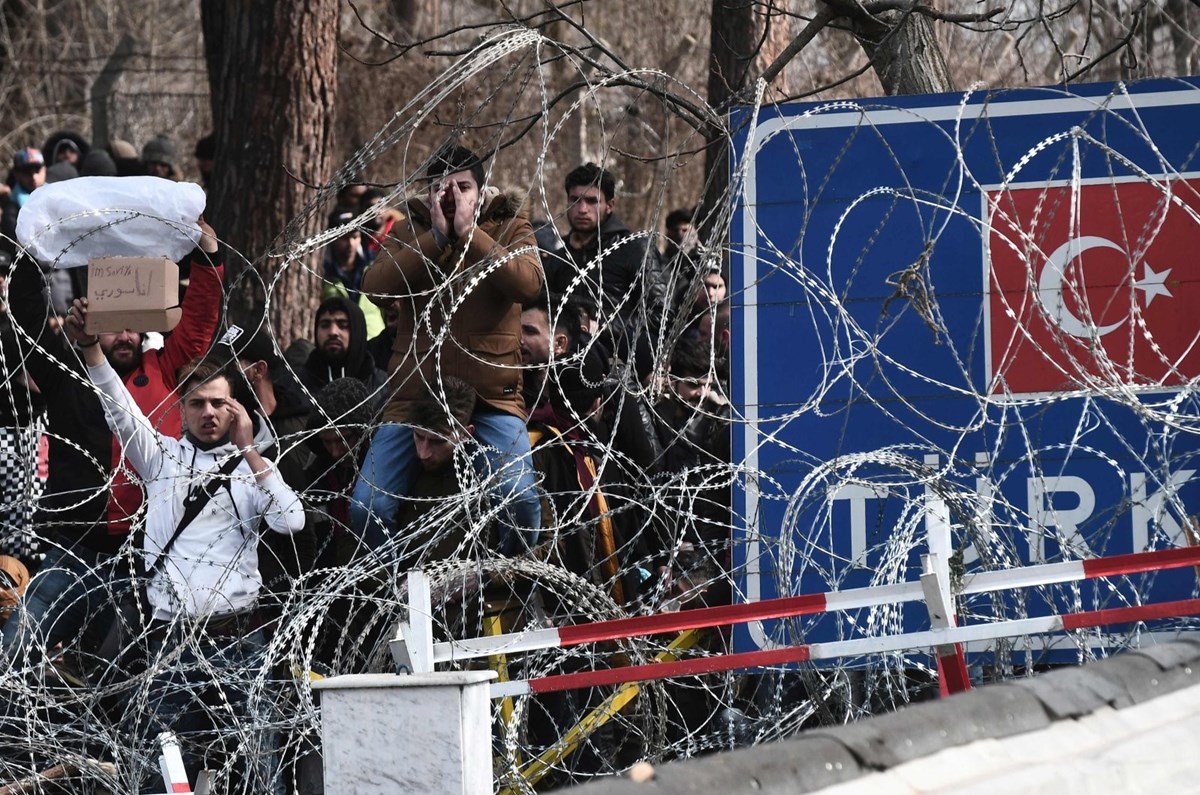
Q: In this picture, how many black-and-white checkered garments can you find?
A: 1